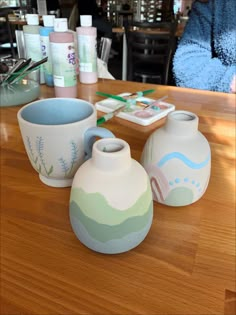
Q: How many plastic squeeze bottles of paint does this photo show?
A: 4